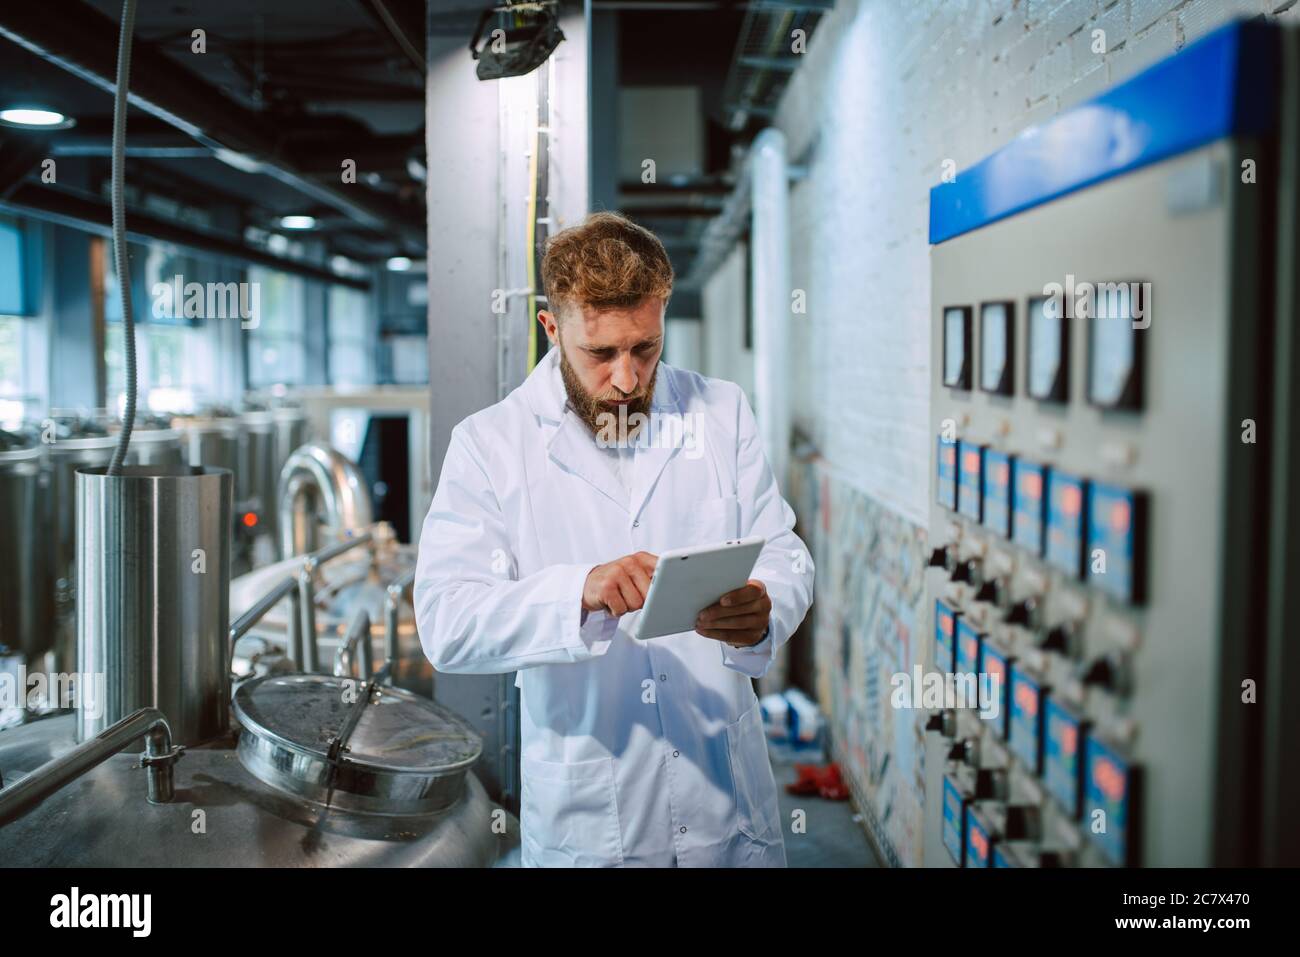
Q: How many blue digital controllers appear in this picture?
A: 15